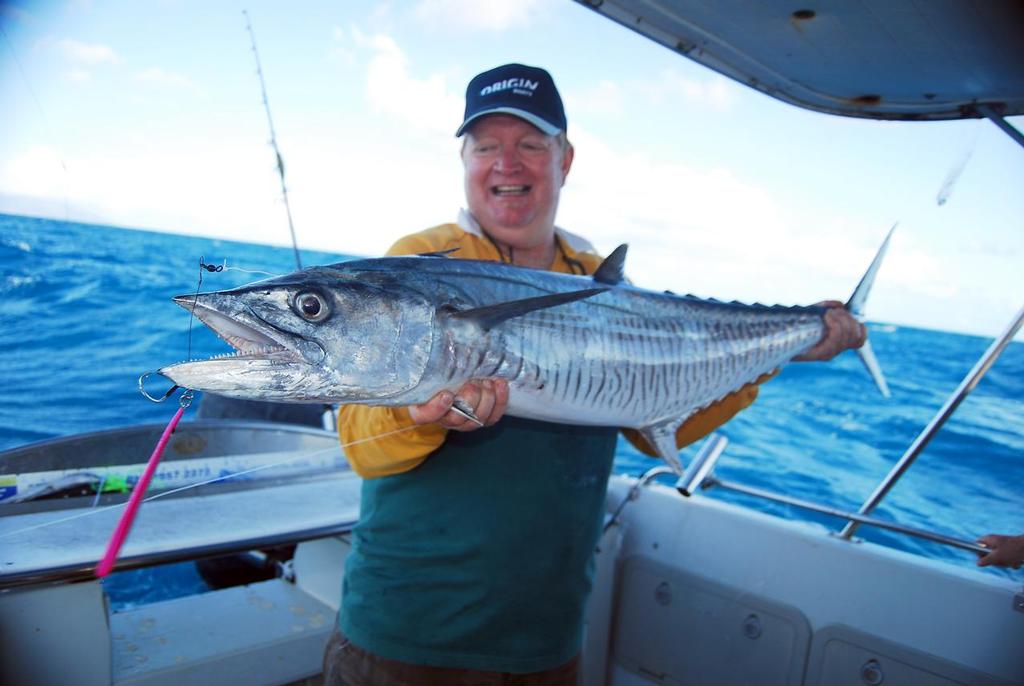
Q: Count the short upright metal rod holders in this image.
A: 1